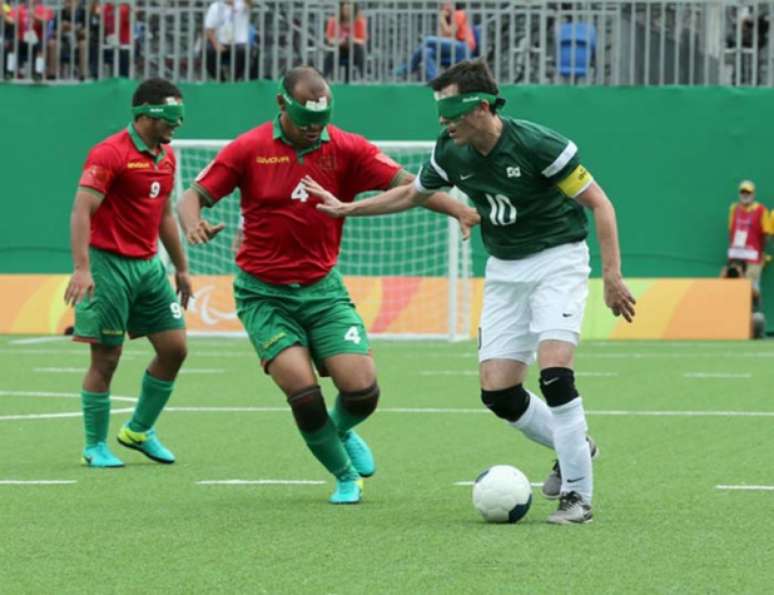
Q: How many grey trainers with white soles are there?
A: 2